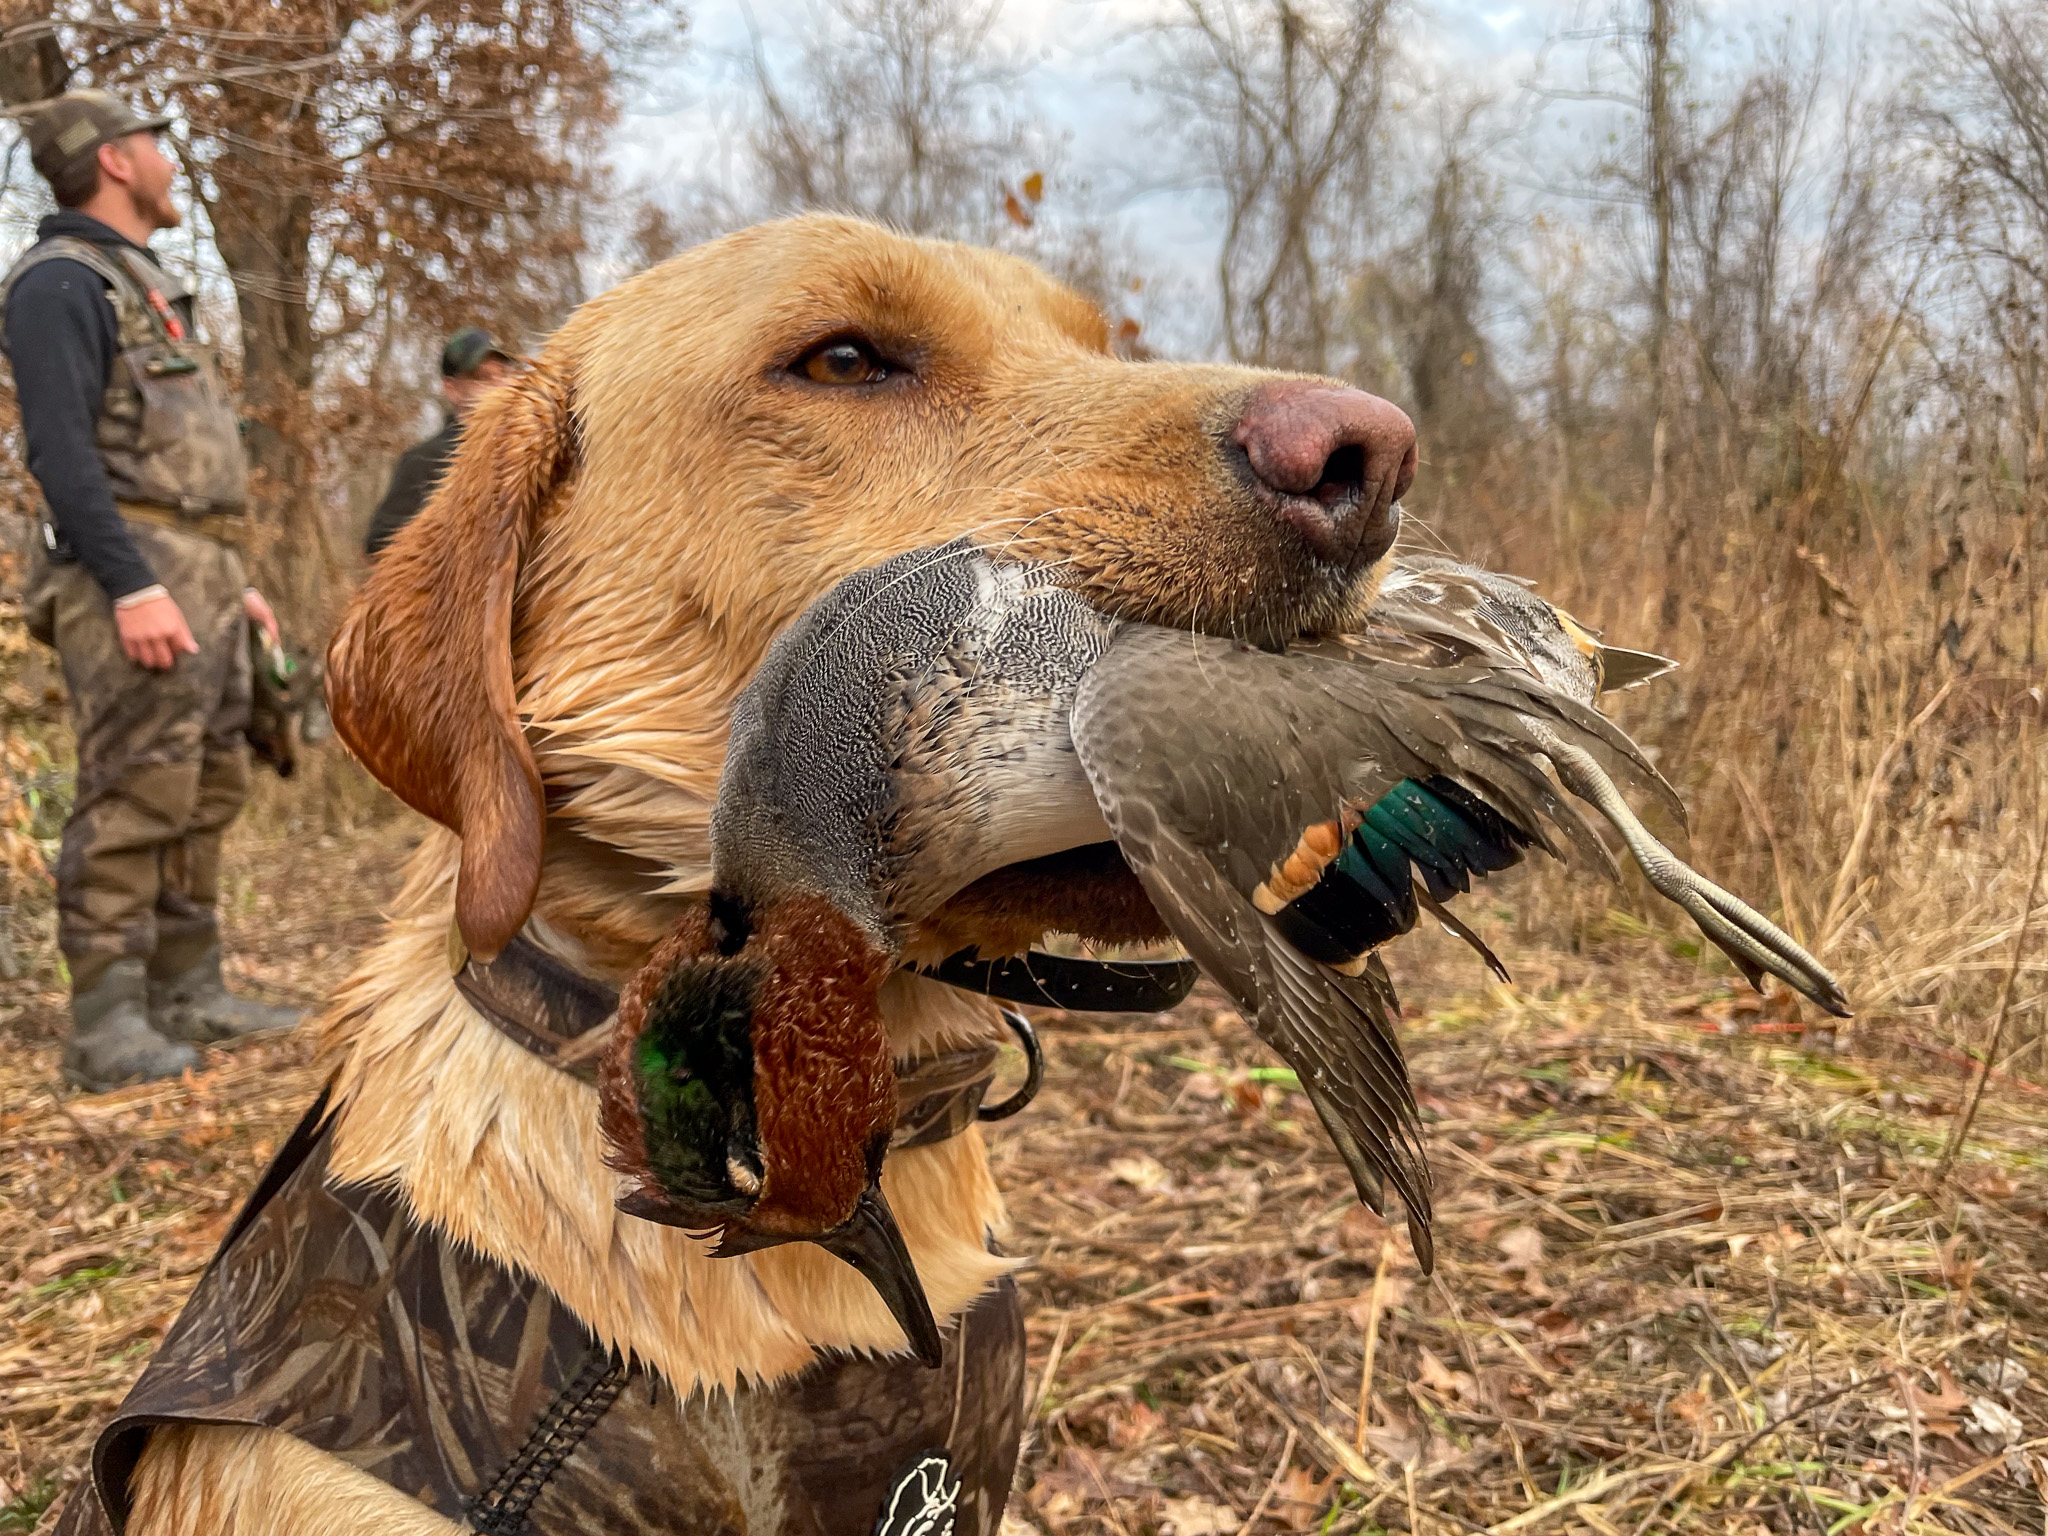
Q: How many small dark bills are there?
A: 1